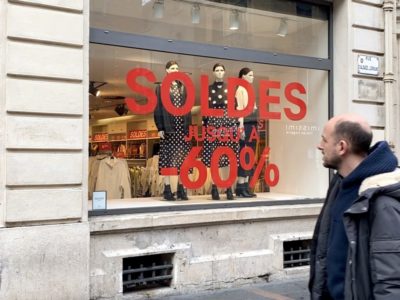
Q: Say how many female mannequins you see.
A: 3